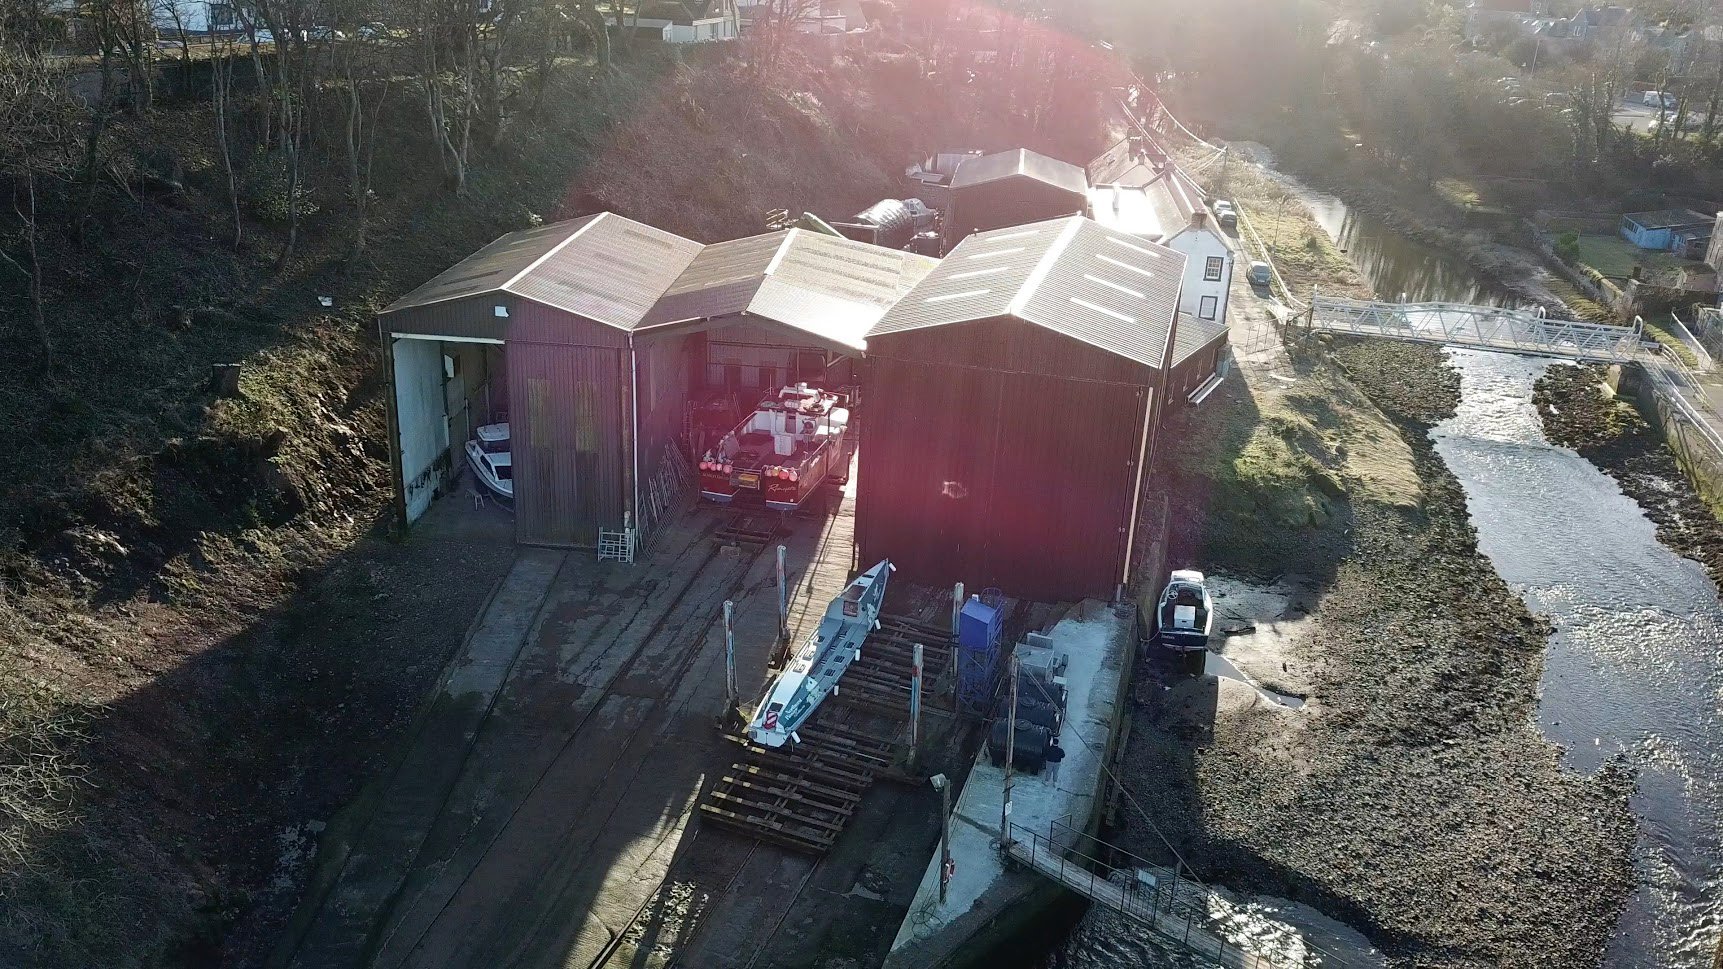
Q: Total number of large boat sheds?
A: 3